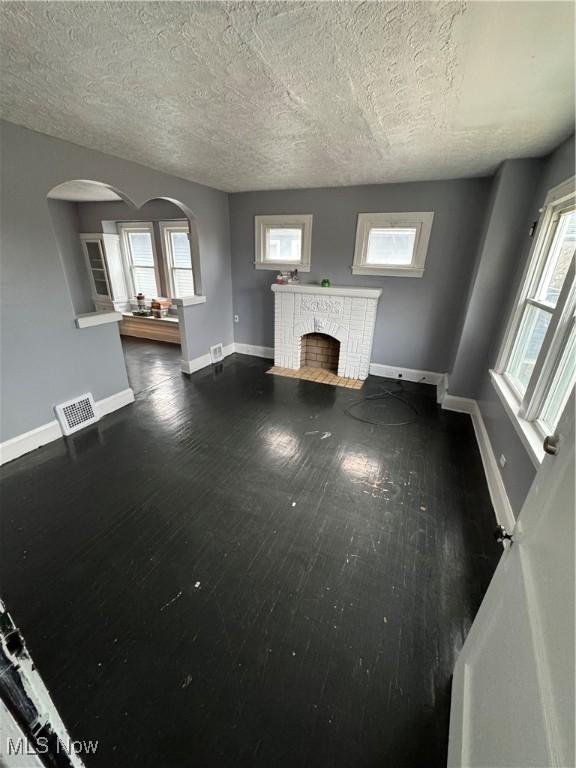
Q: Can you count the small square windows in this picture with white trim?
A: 2